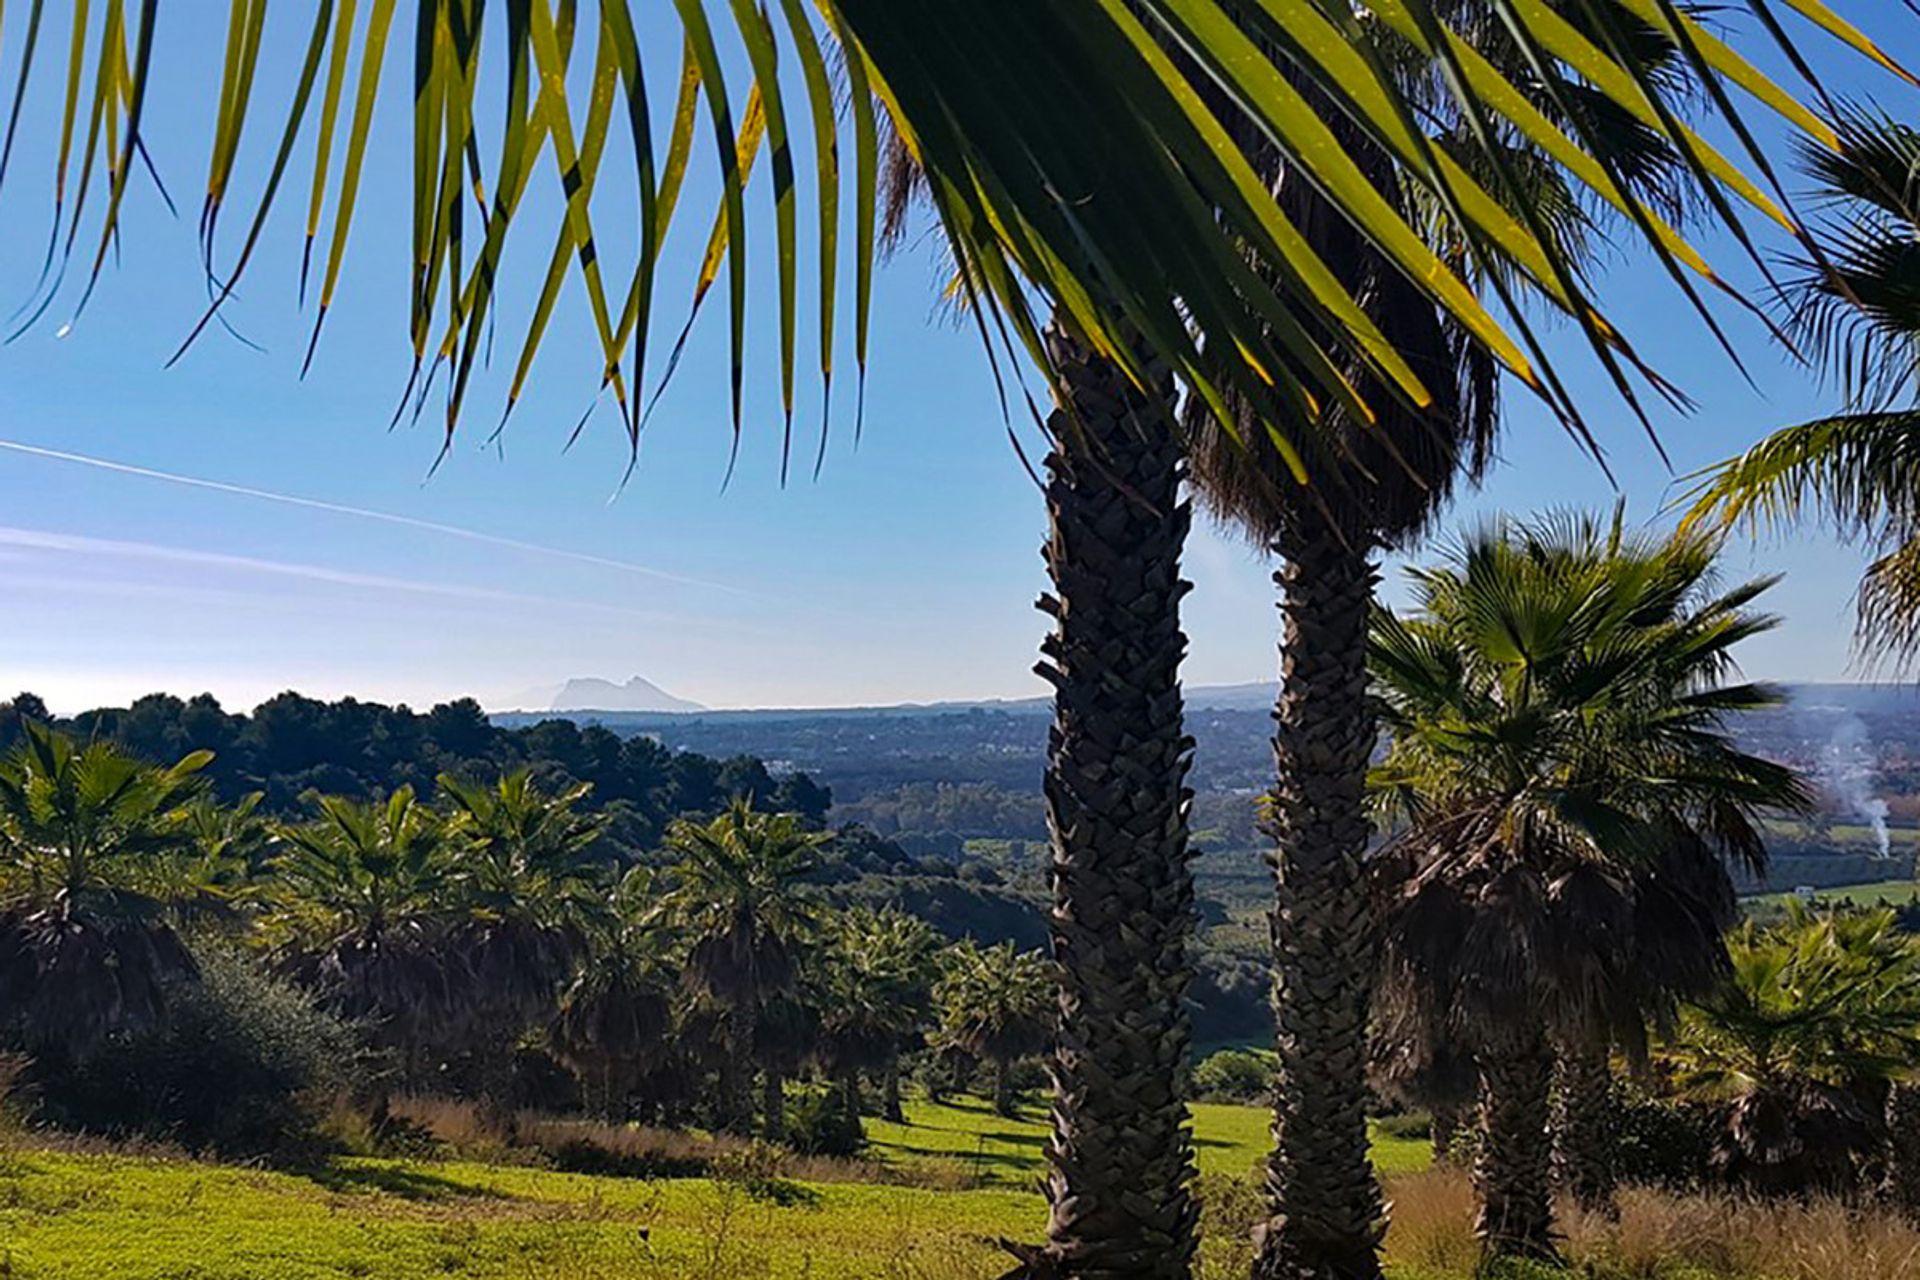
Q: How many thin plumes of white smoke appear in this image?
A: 1